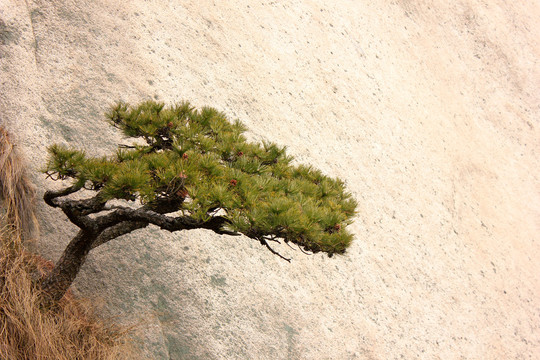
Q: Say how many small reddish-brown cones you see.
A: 5